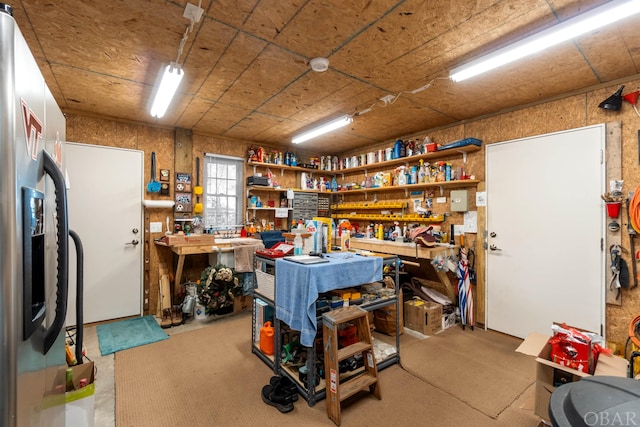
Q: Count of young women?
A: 0